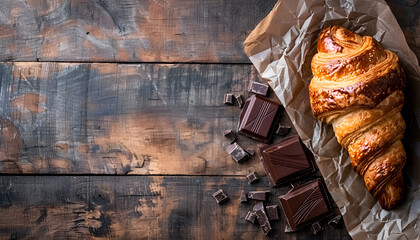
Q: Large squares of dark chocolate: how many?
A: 3